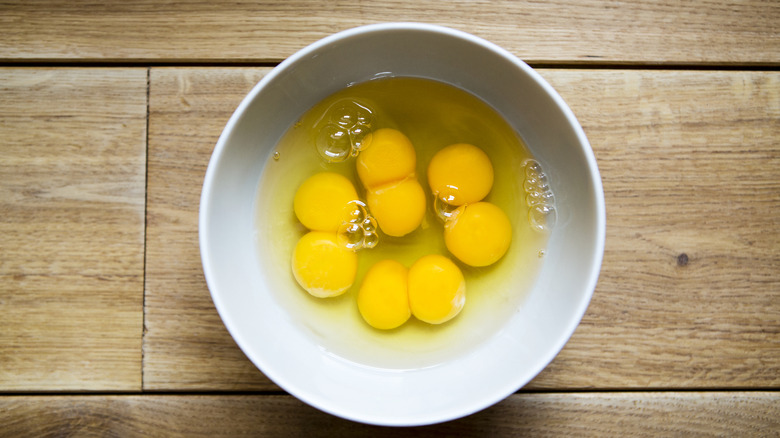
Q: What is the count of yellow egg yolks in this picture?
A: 8